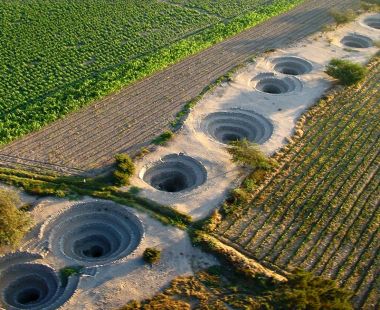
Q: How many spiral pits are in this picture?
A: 8